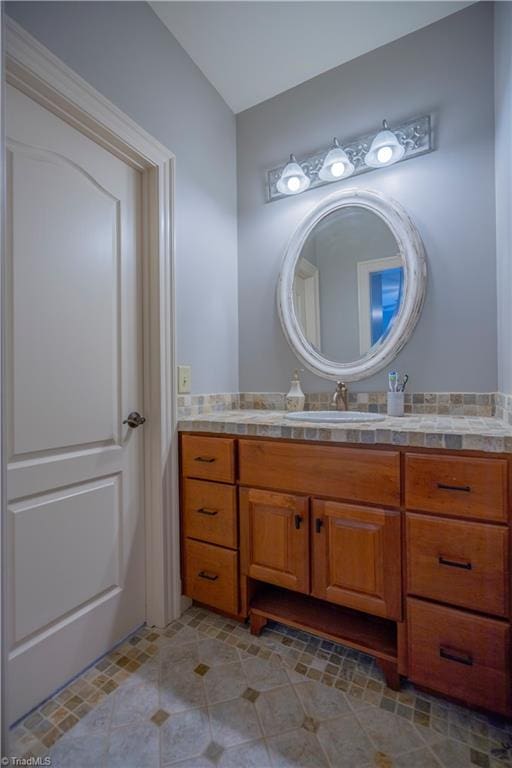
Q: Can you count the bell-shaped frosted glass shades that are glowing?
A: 3